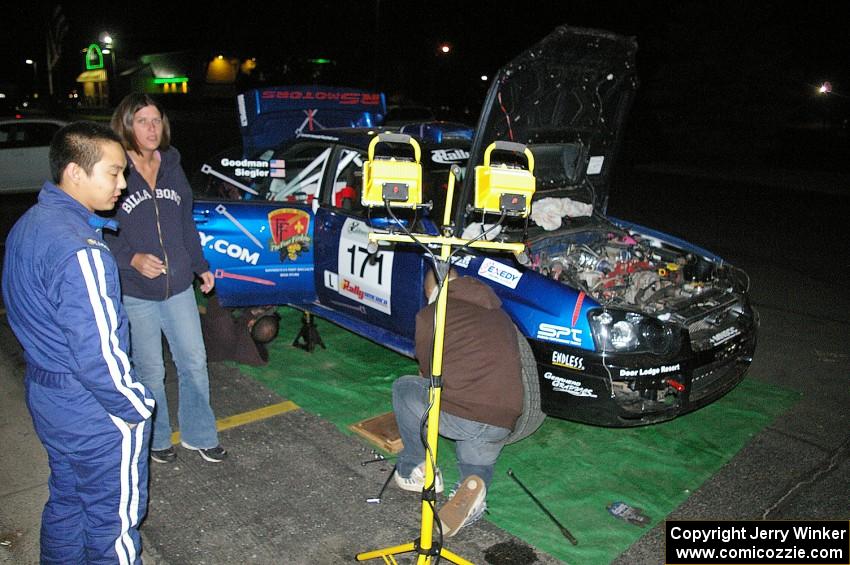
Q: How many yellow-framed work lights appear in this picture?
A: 2